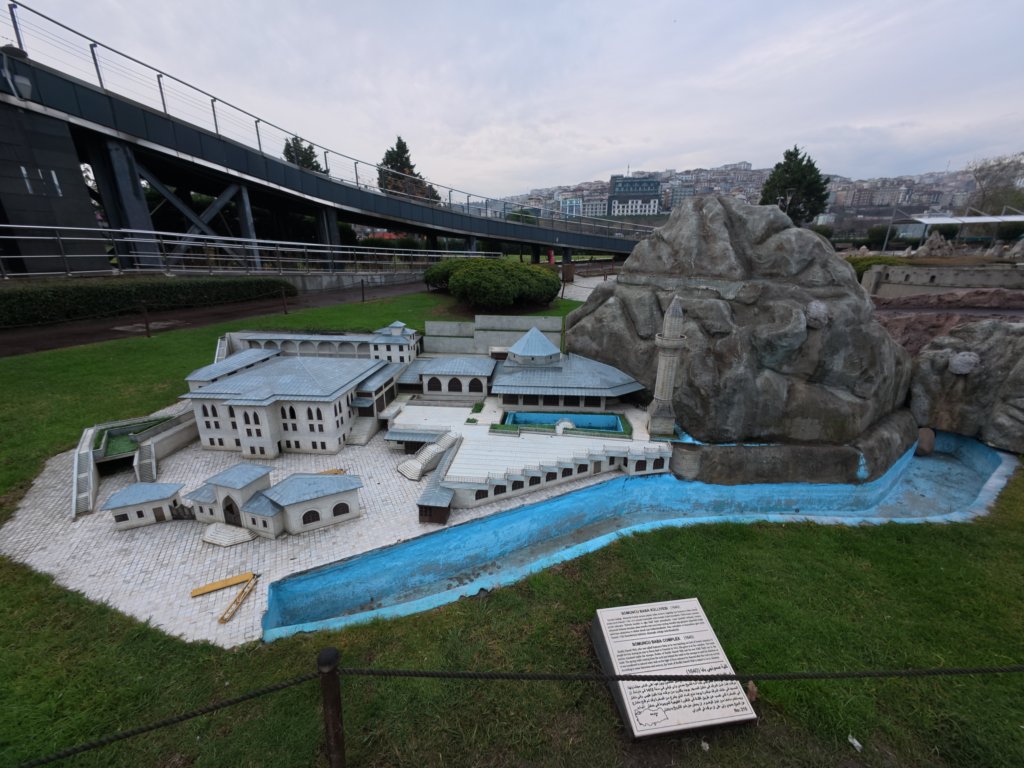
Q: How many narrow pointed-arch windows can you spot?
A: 13